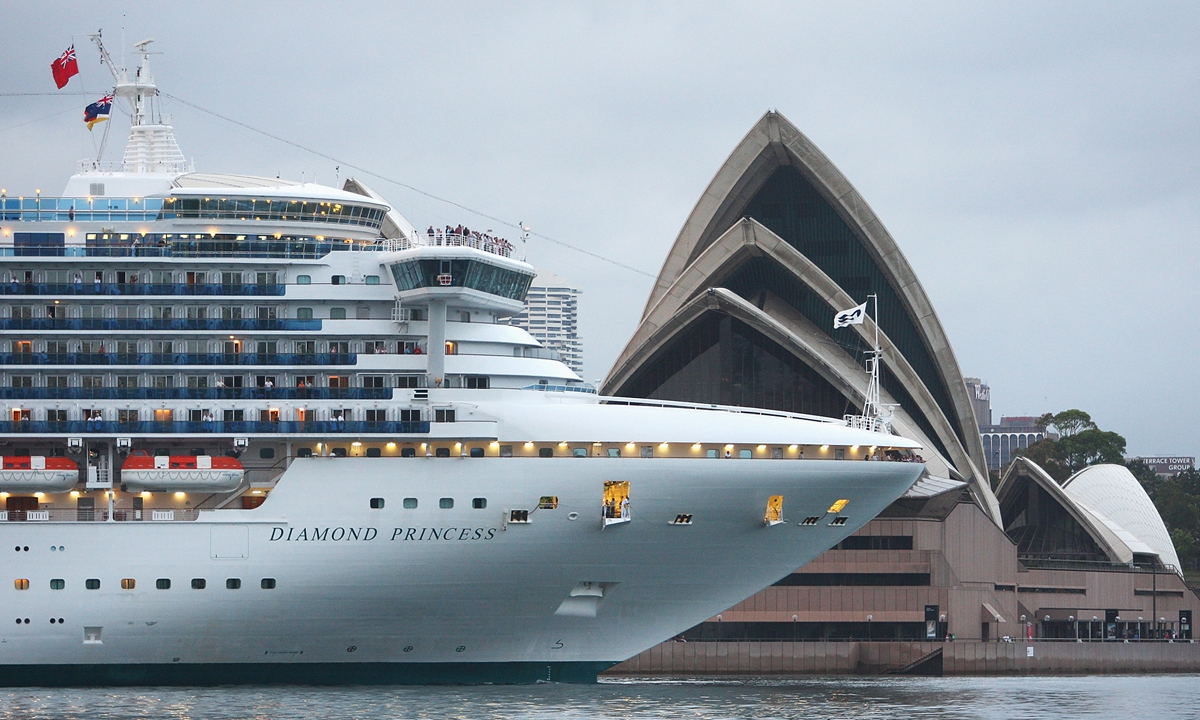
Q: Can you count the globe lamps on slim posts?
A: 13